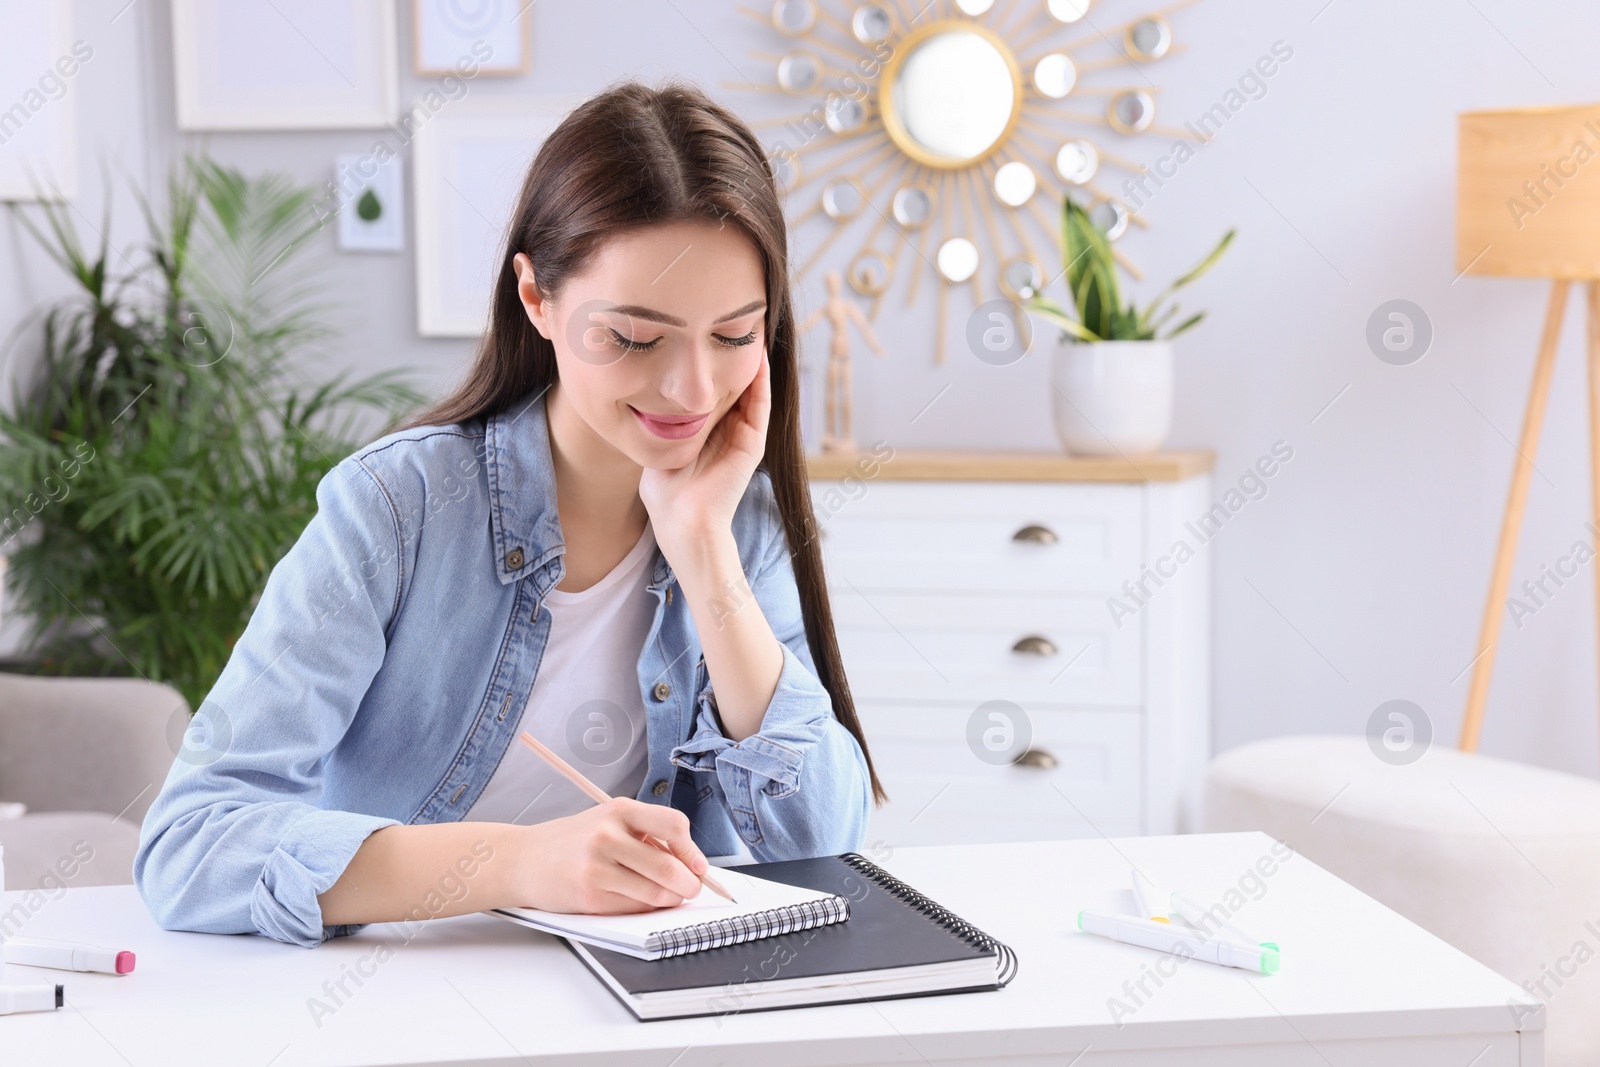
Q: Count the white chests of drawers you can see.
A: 1